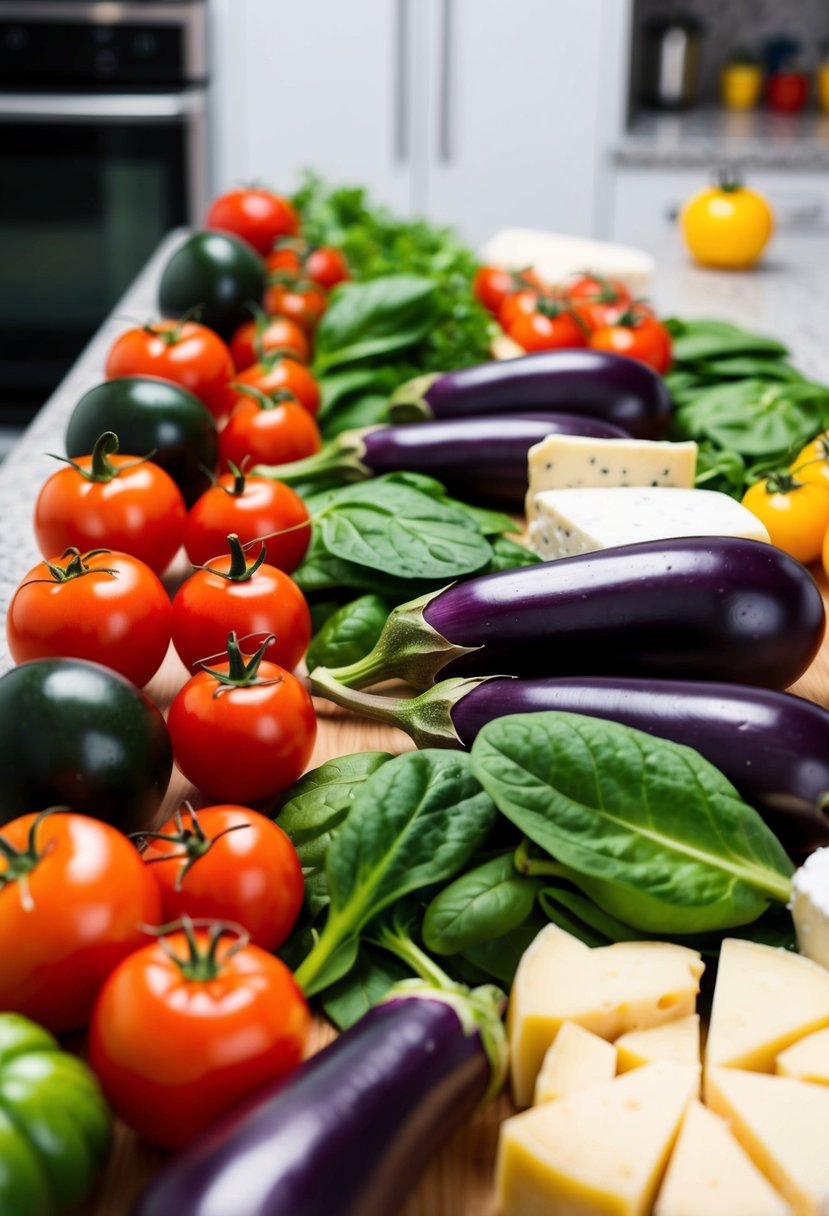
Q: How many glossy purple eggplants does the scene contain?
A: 5